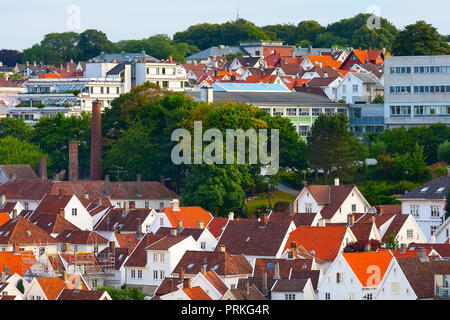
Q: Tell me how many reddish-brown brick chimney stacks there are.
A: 3